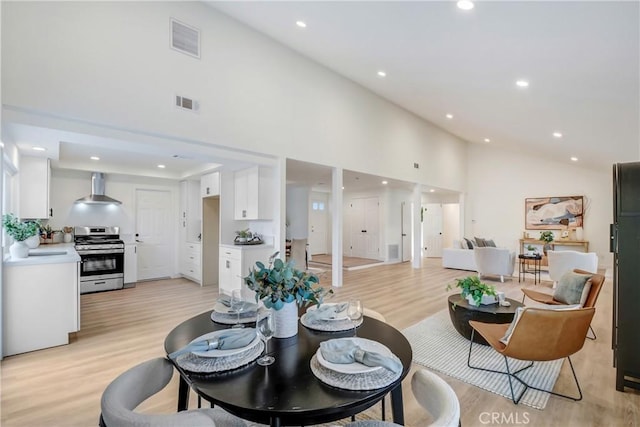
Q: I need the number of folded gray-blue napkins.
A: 4